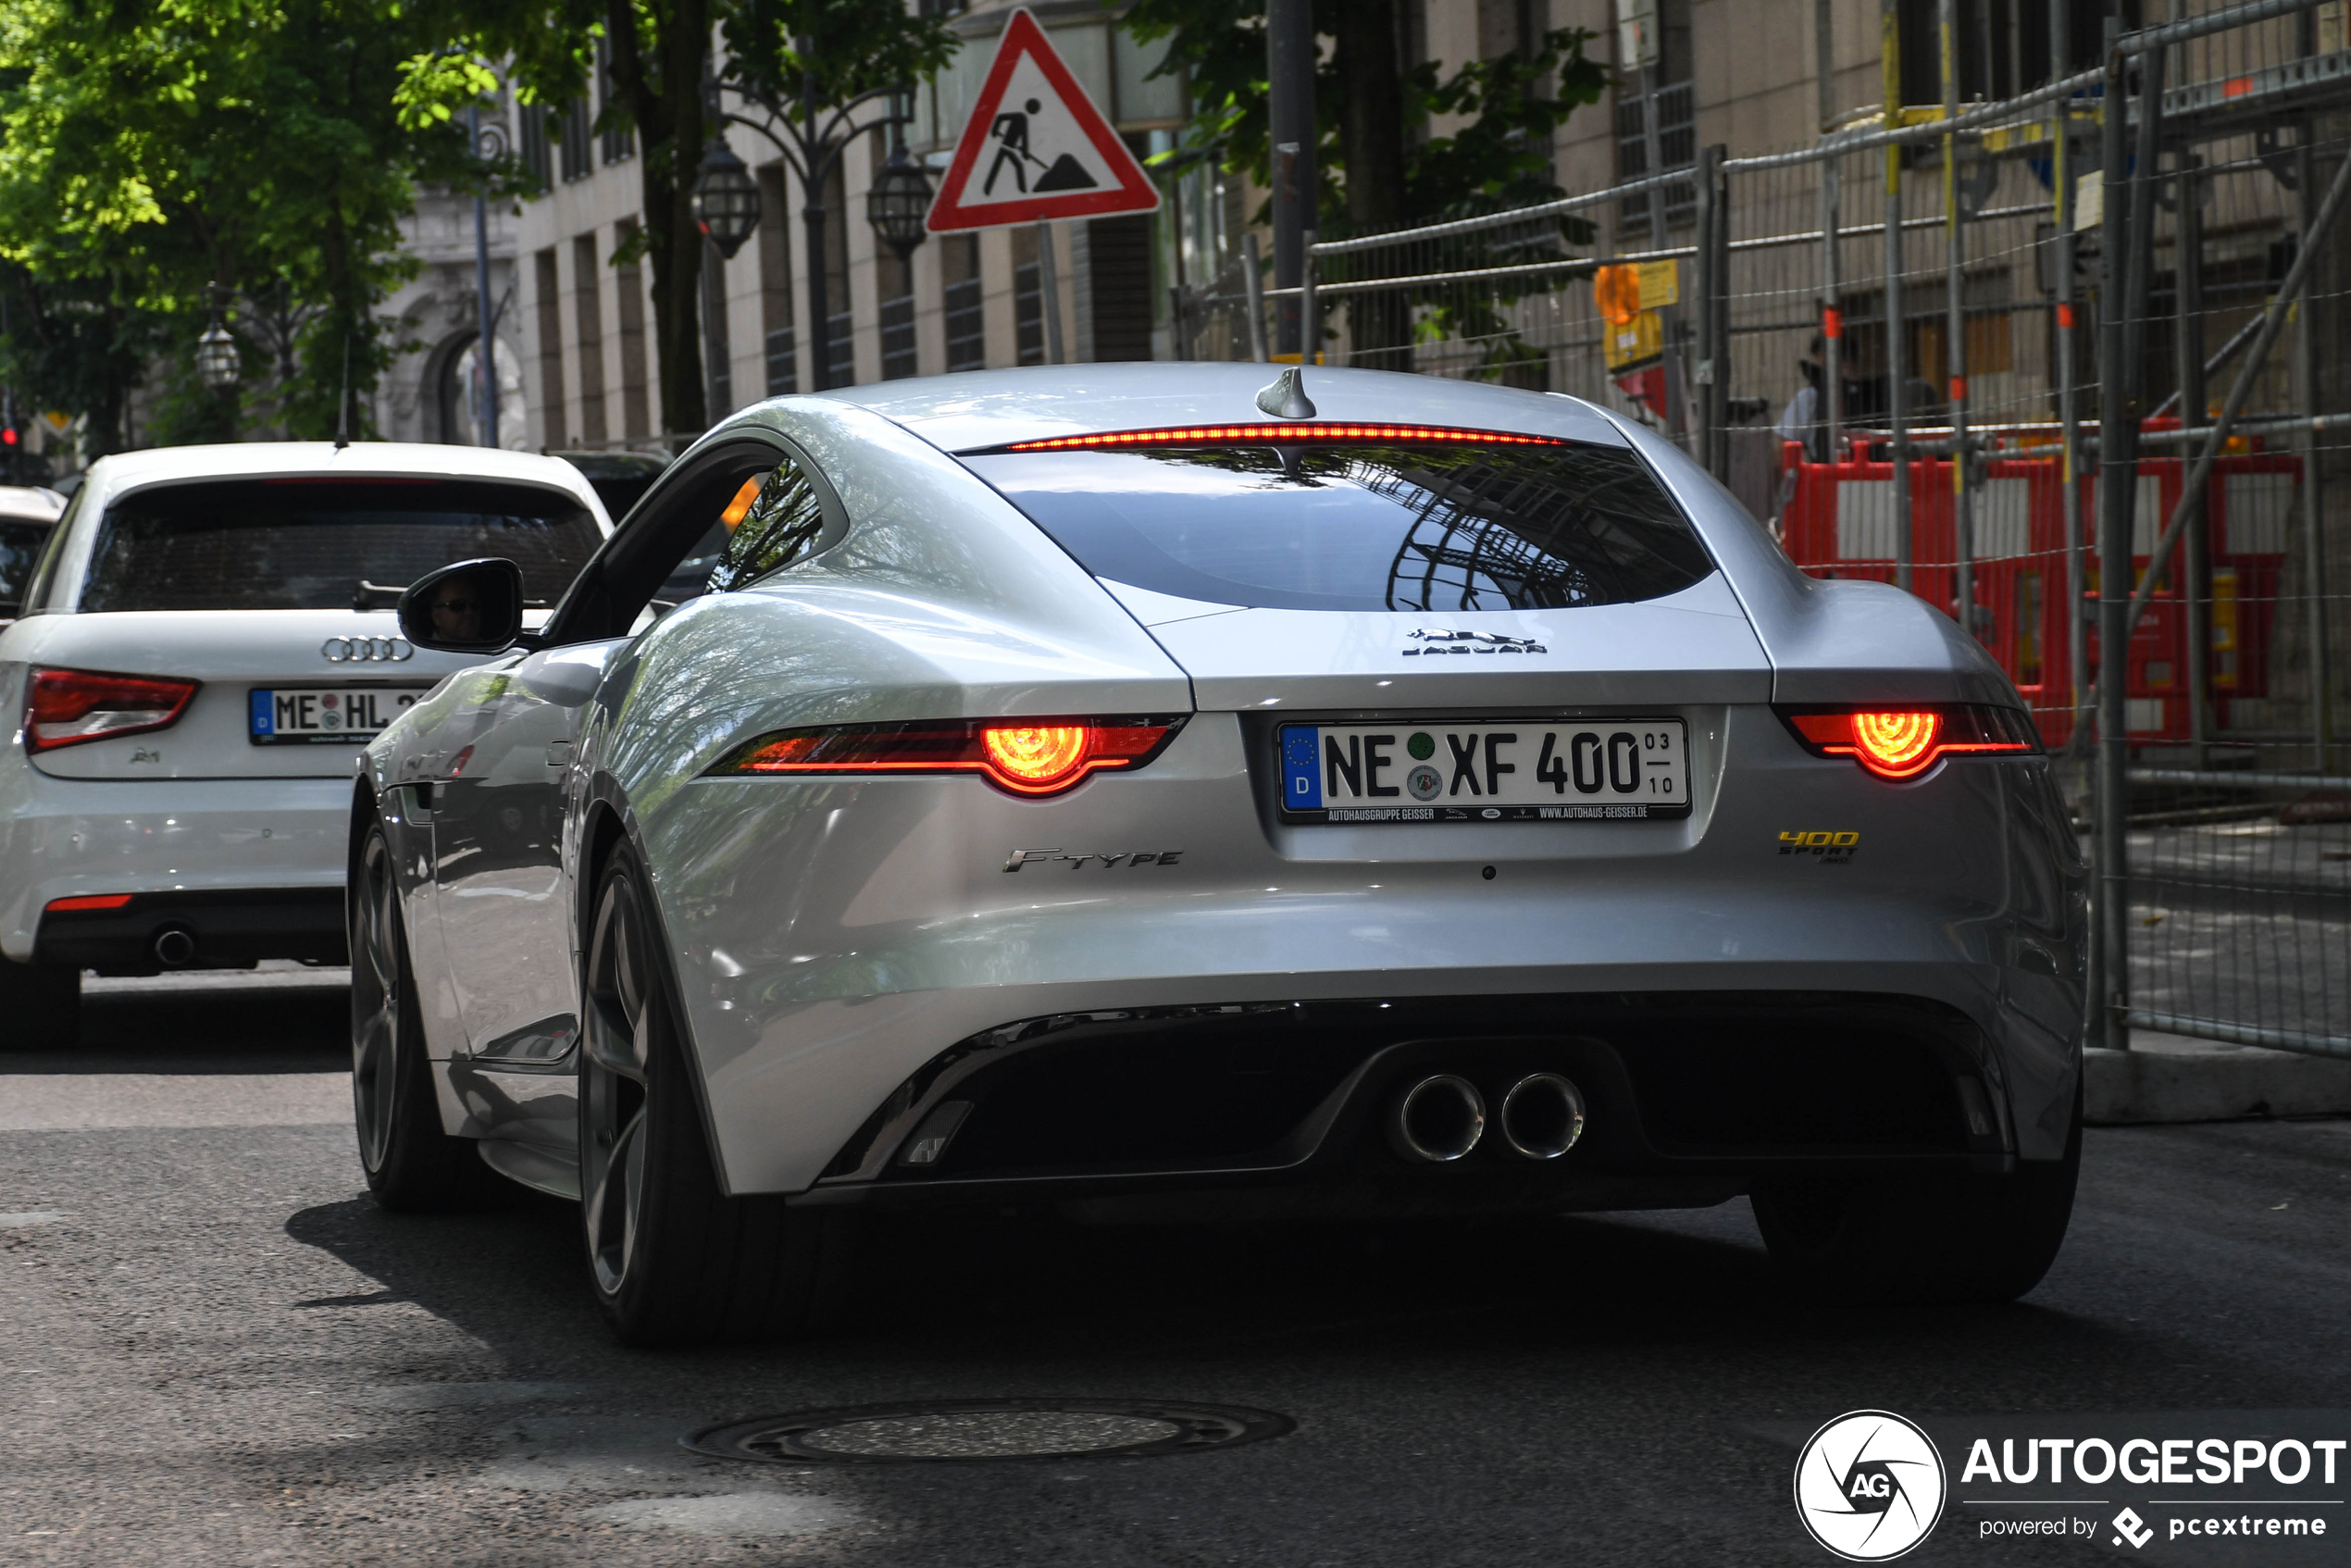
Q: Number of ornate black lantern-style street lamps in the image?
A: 3